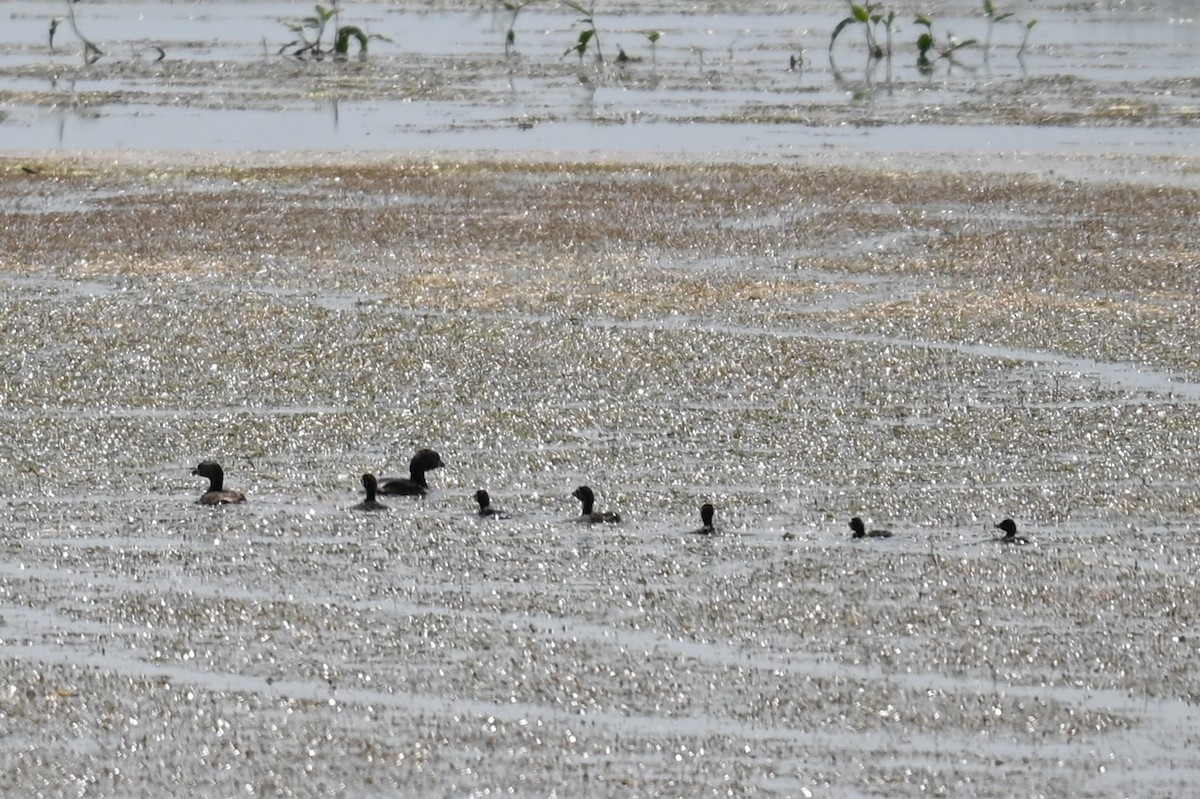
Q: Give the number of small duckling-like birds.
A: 6